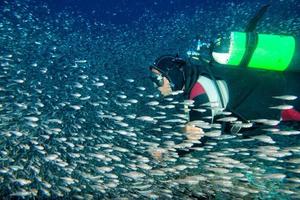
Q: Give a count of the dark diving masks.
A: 1